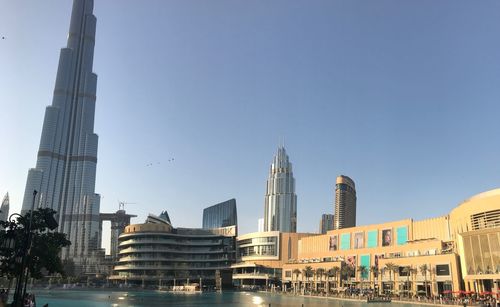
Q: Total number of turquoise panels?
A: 4